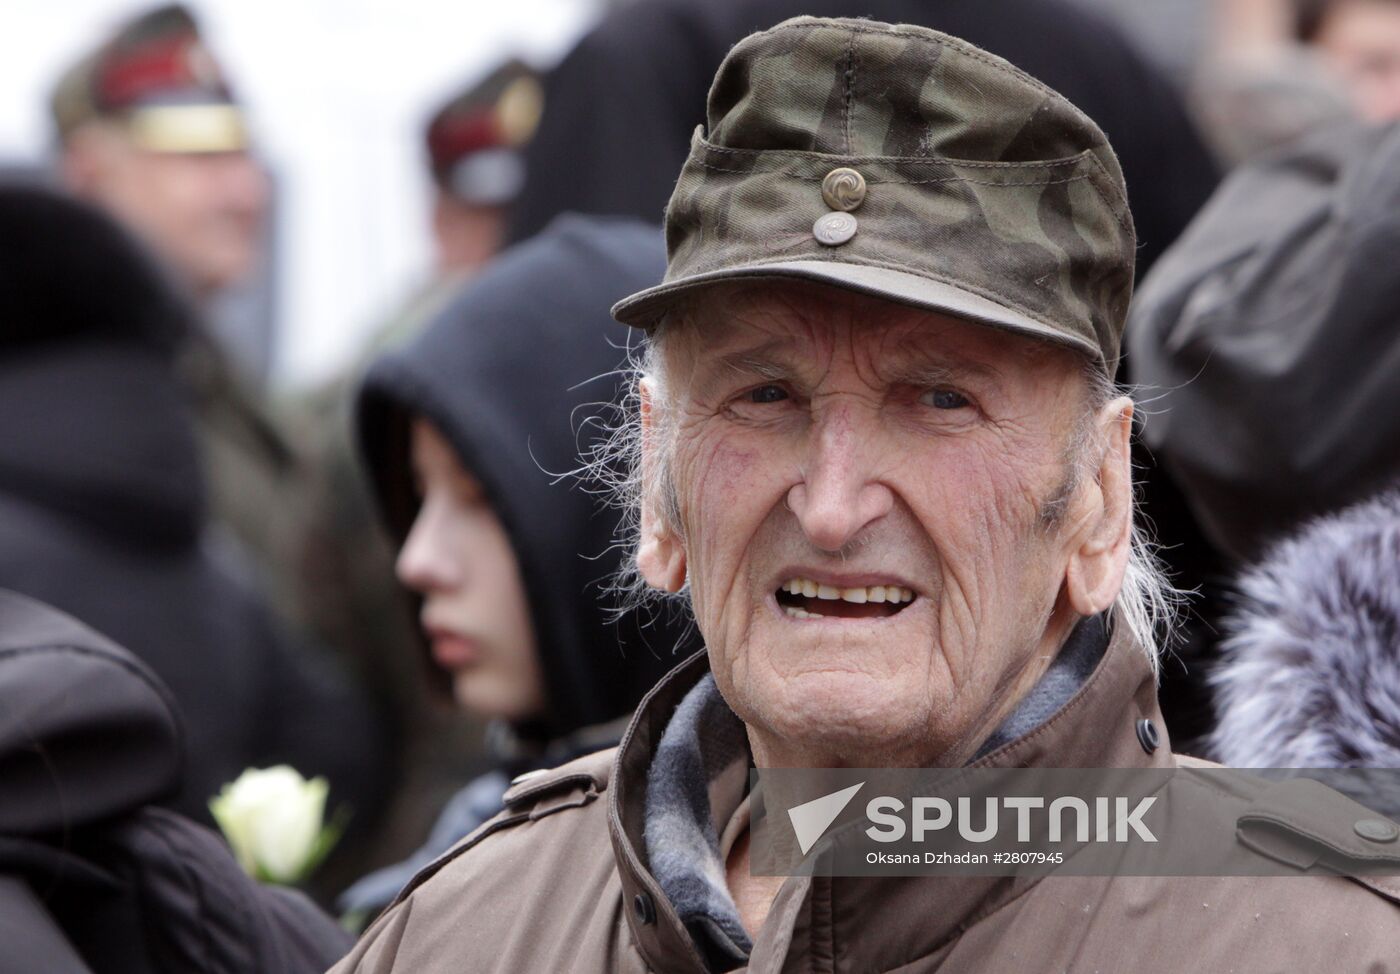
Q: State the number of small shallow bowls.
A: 0